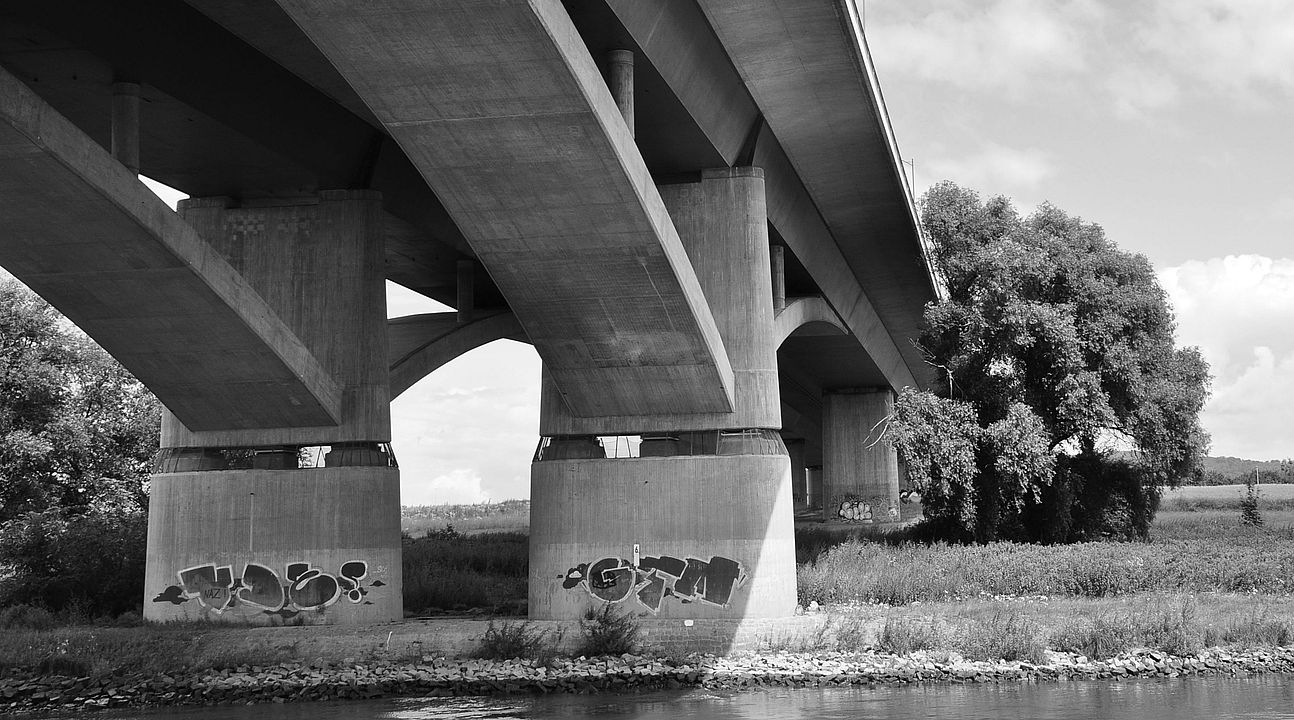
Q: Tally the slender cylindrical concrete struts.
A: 4